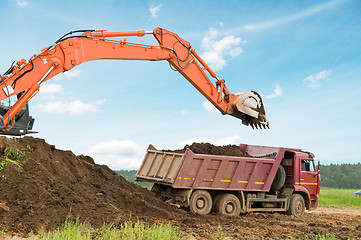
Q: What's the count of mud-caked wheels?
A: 3